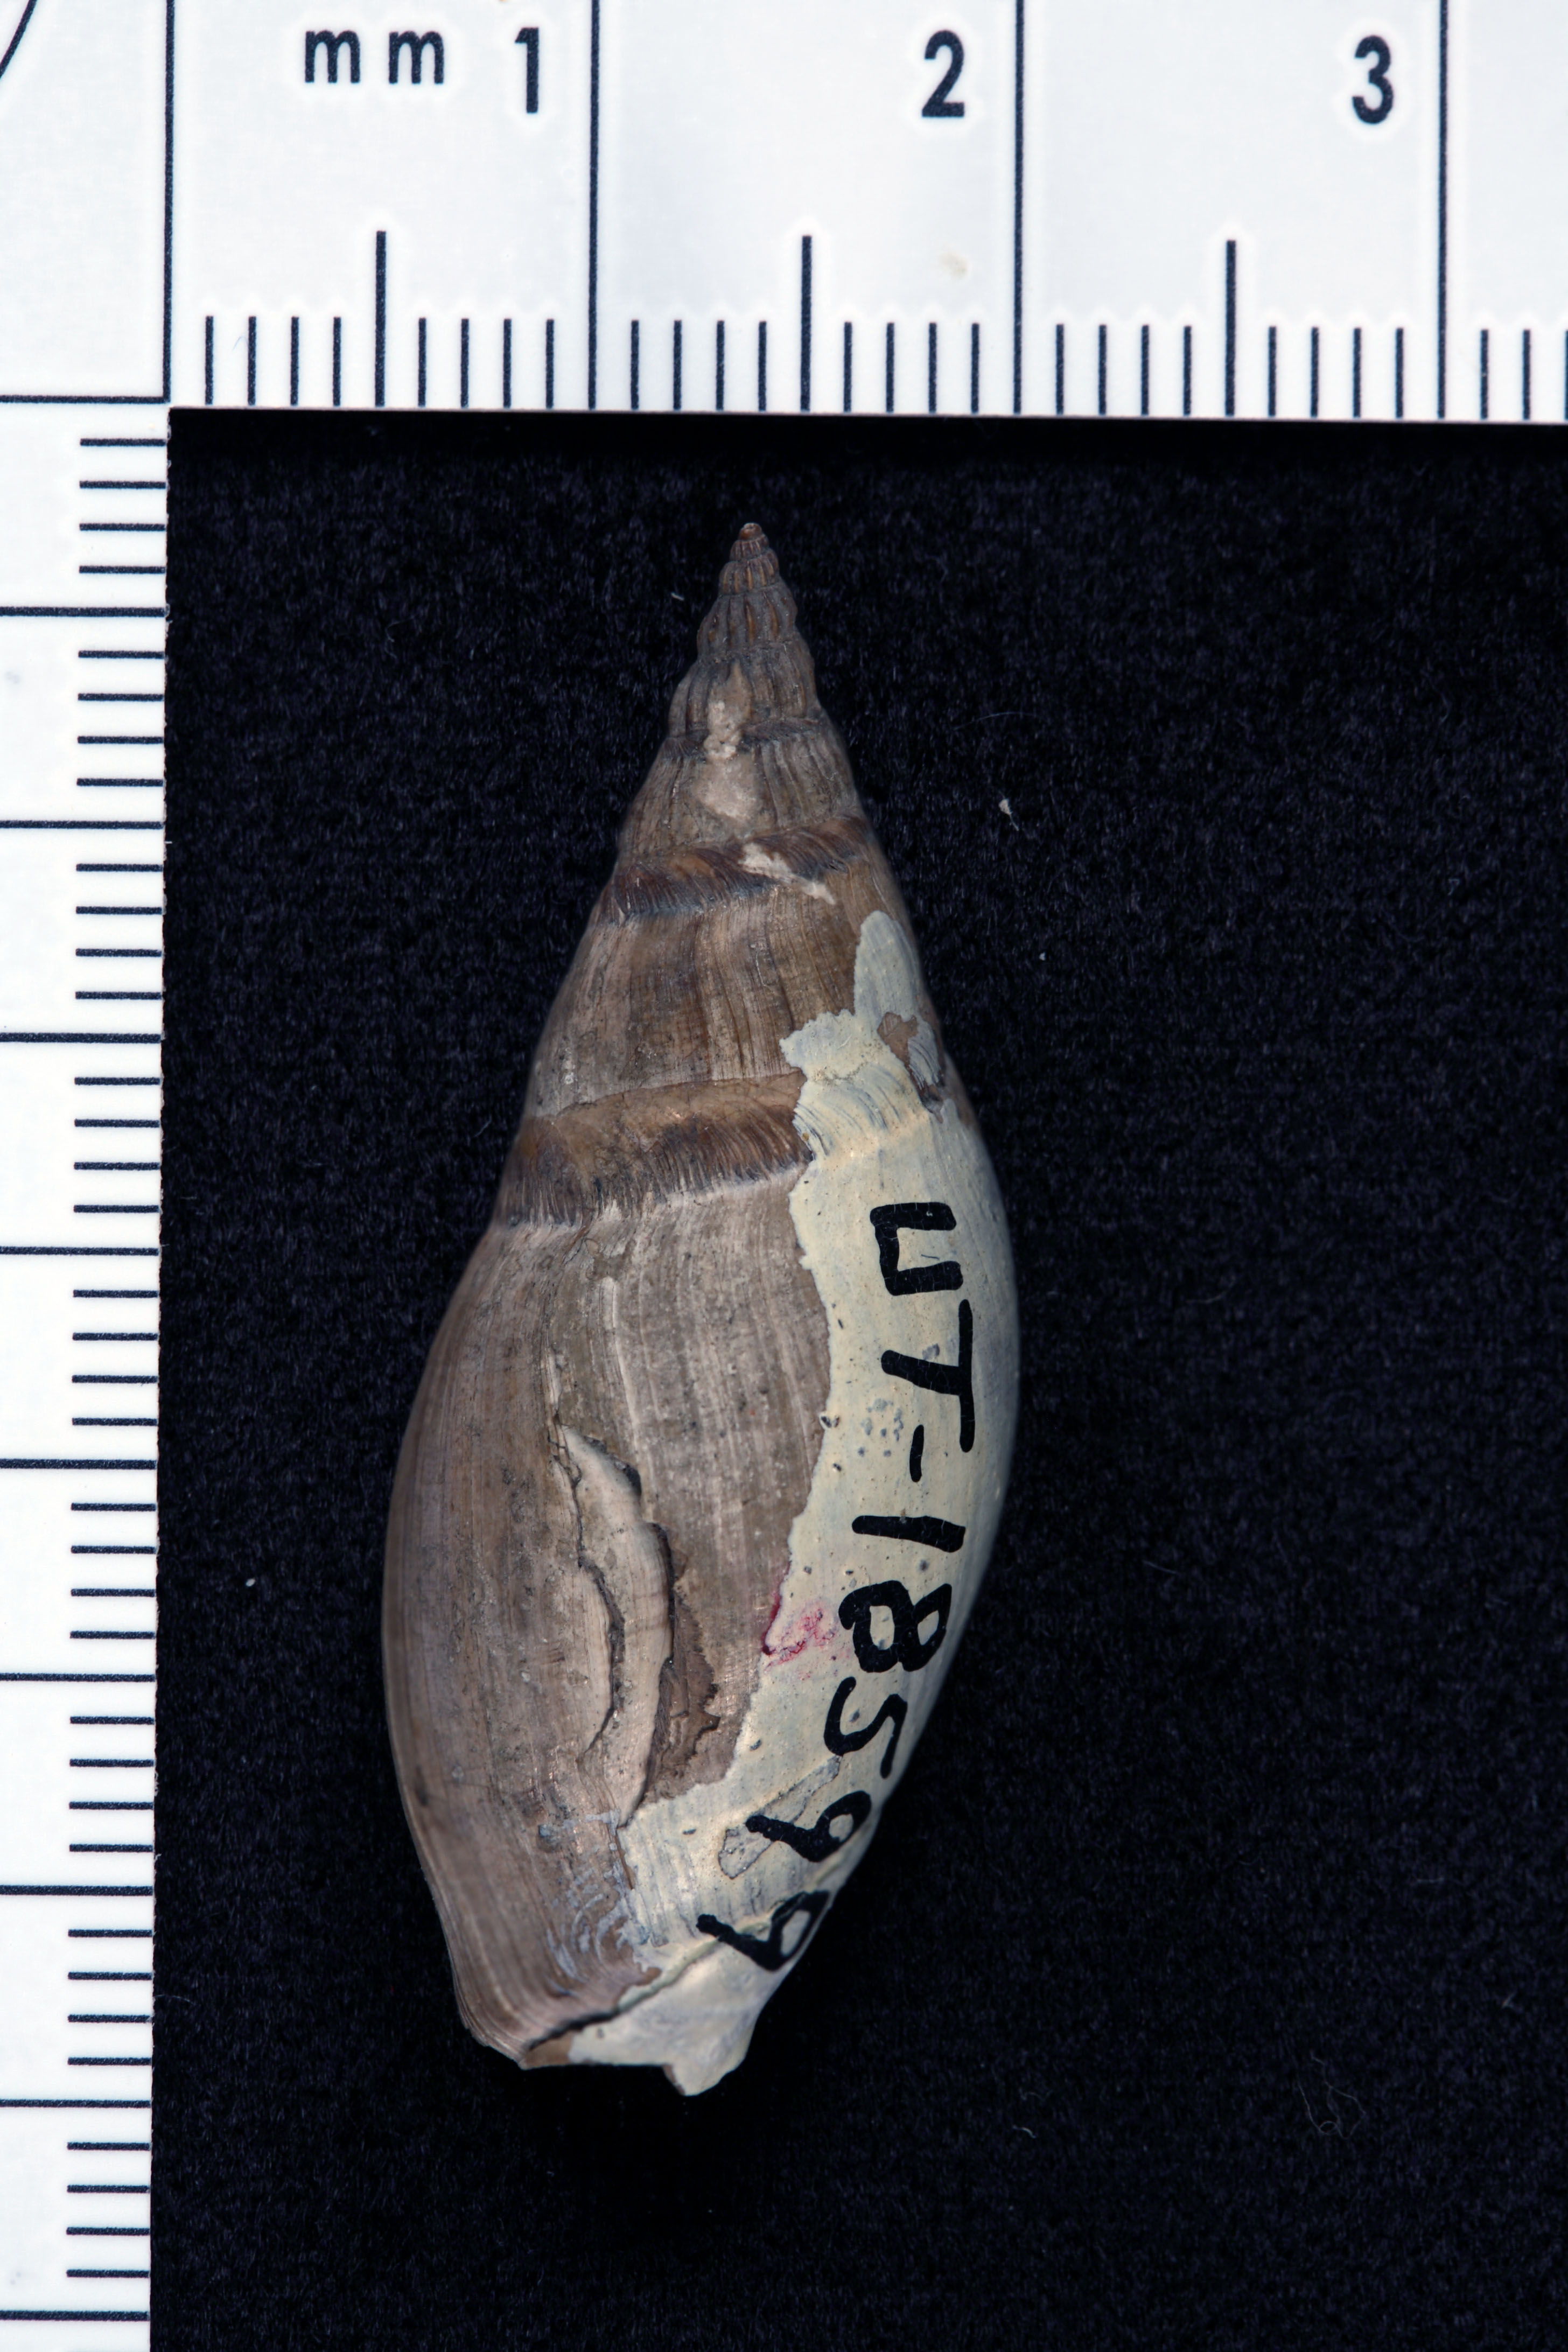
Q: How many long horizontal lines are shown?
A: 10